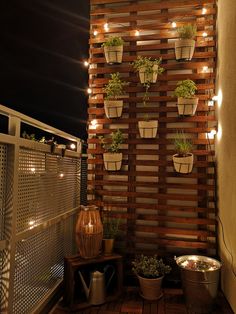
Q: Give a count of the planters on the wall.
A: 8